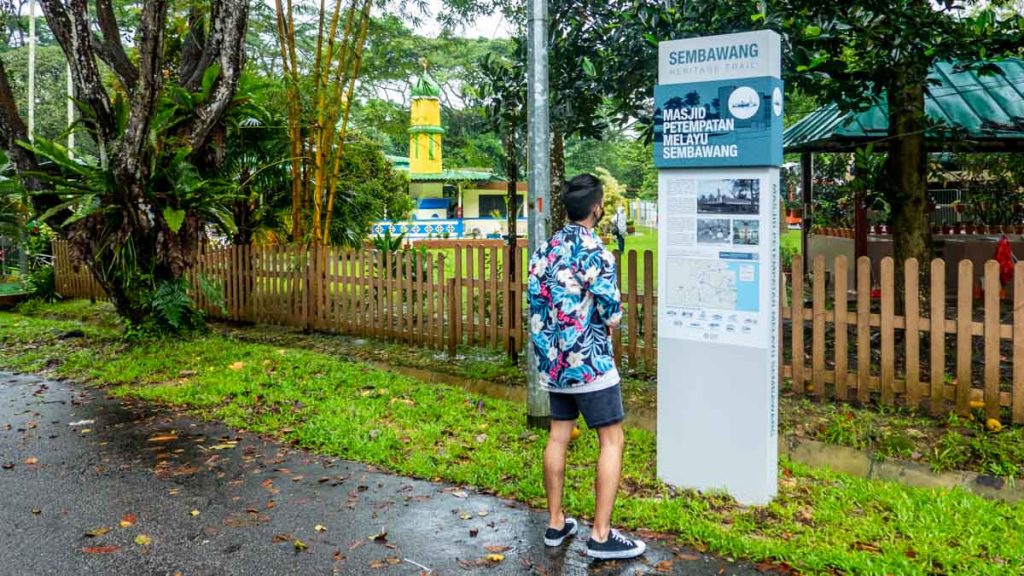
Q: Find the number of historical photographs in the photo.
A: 3